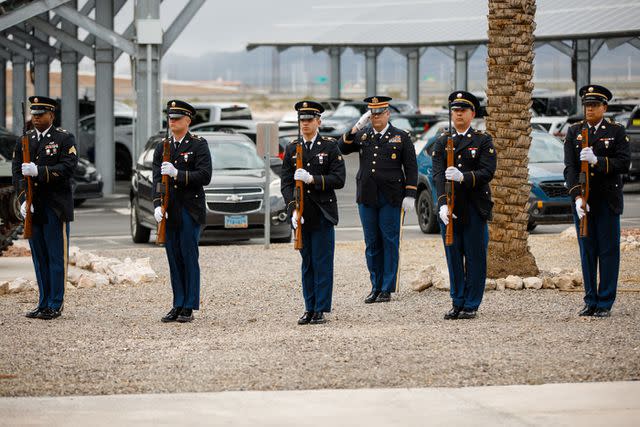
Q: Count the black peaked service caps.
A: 6